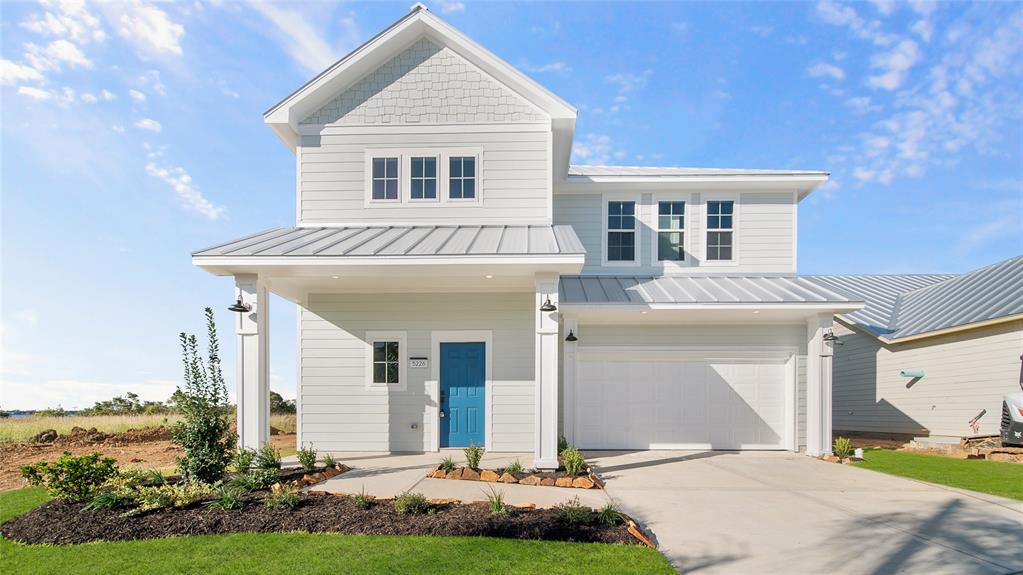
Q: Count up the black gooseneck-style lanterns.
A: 4